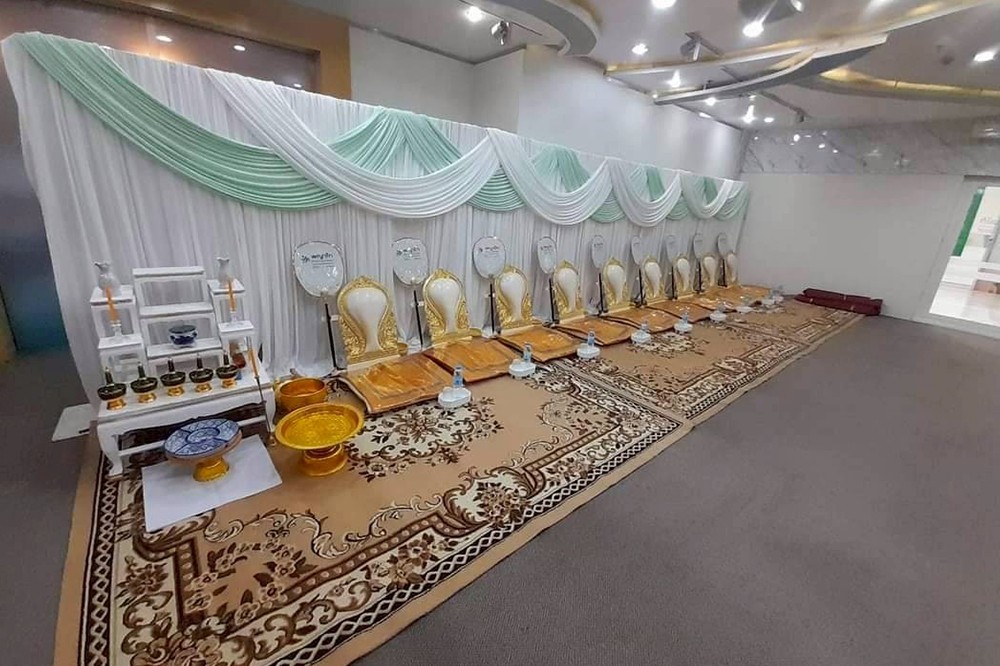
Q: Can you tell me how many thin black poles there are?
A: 9